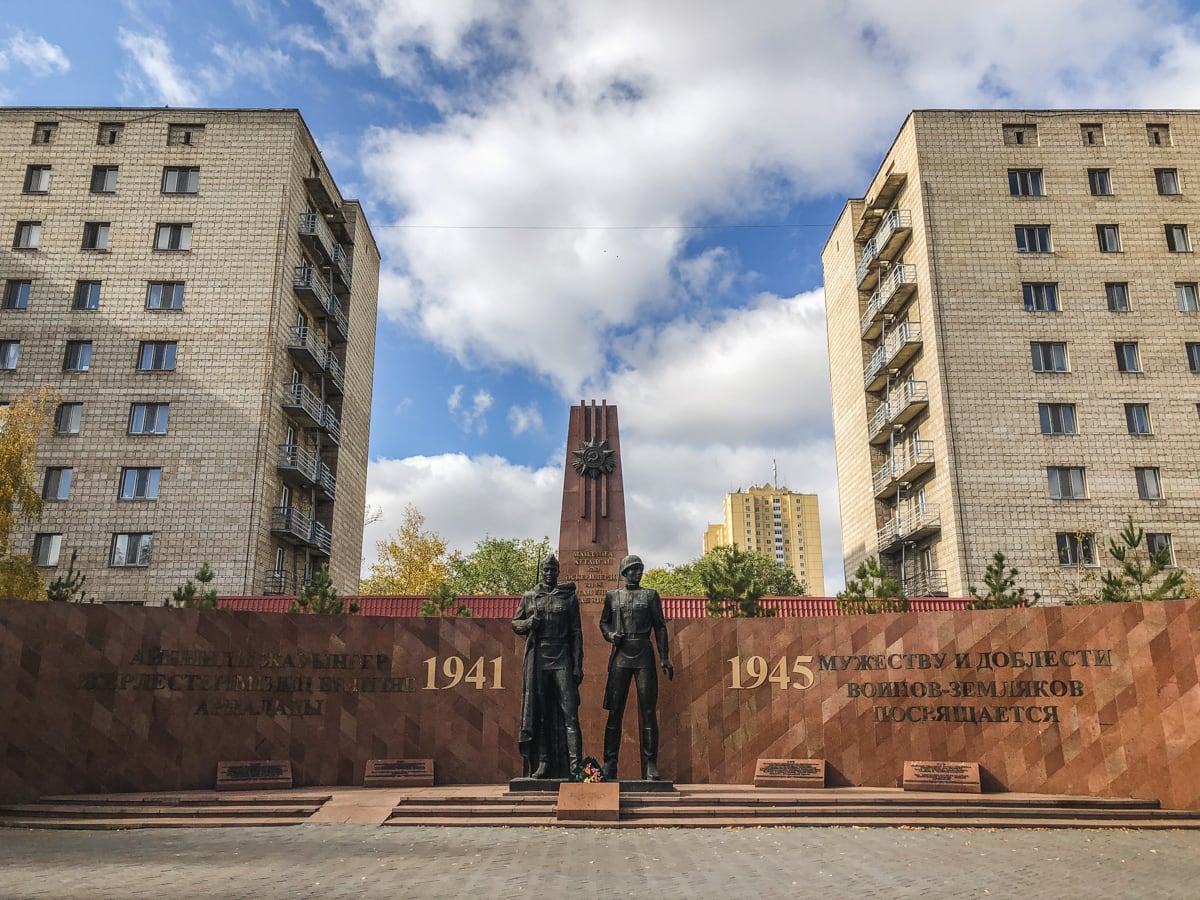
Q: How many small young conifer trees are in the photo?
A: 8